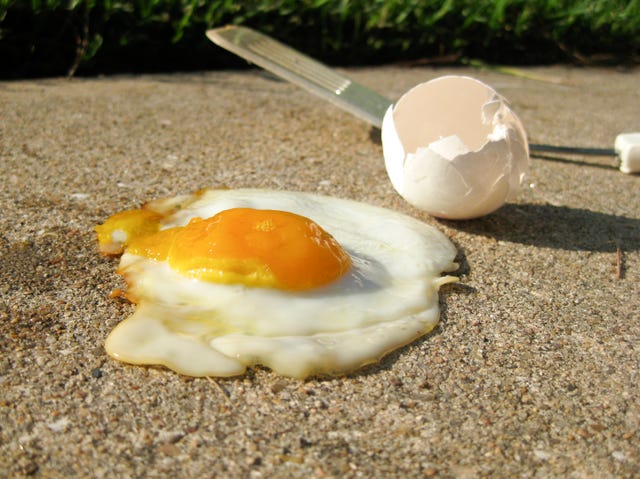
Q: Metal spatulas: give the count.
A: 1